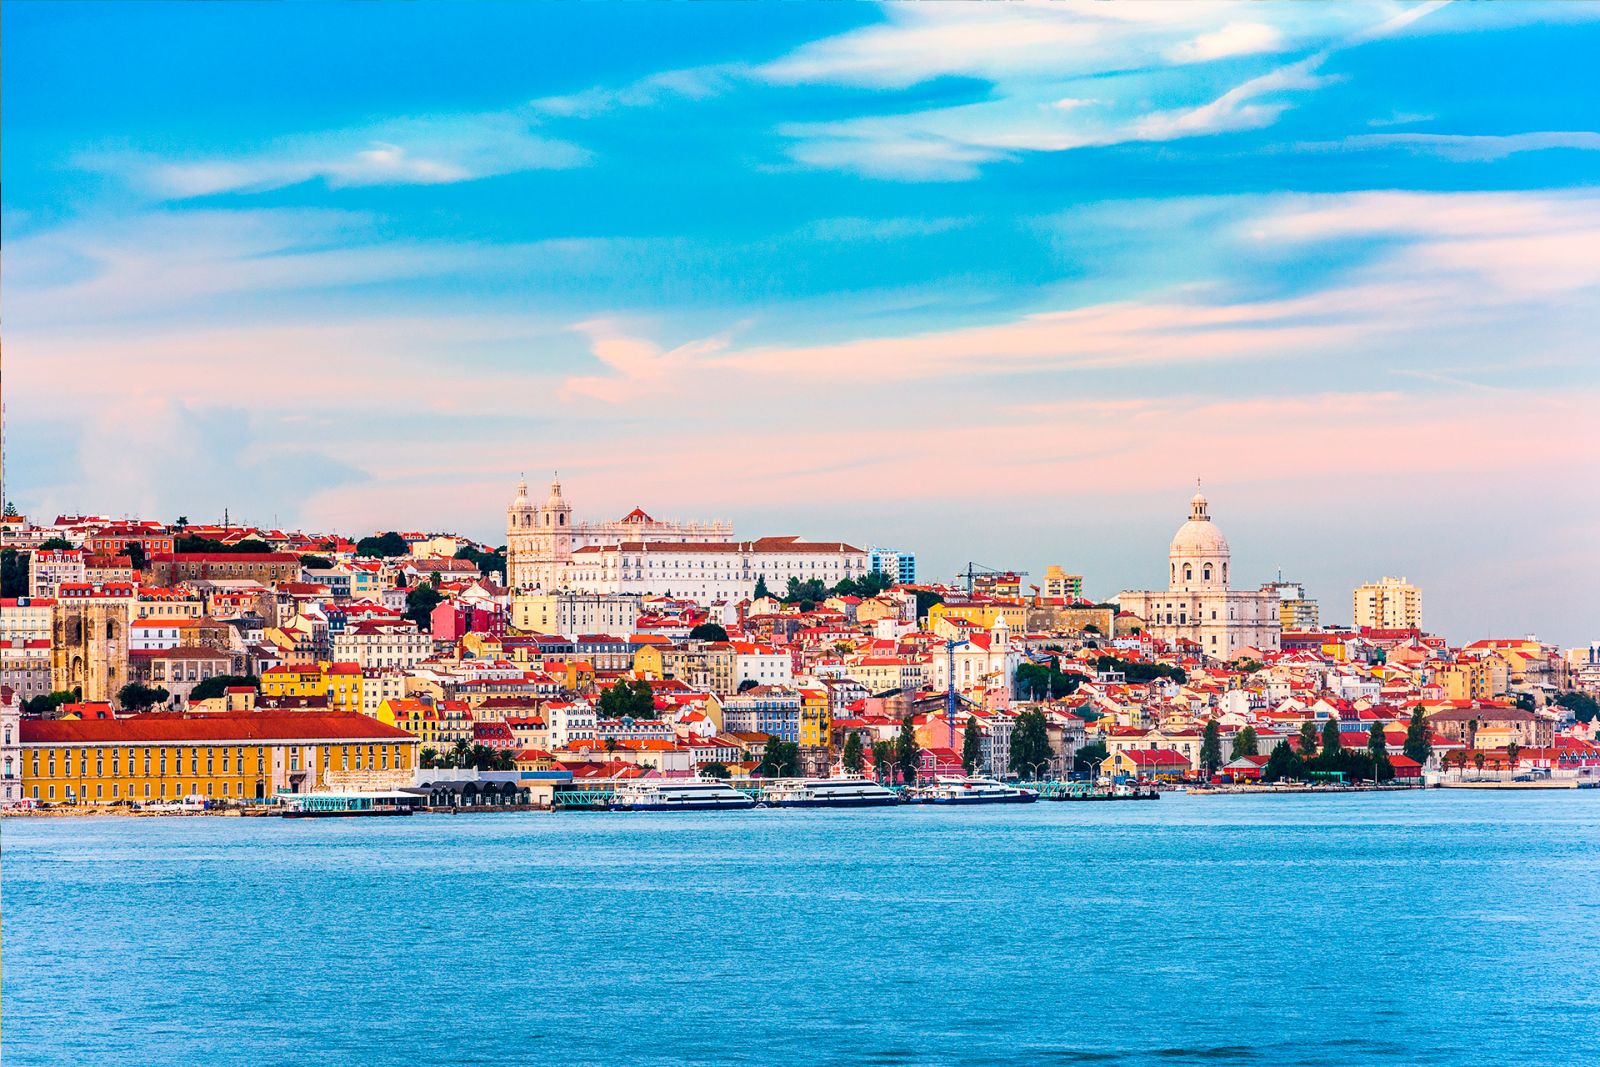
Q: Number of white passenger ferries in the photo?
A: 3